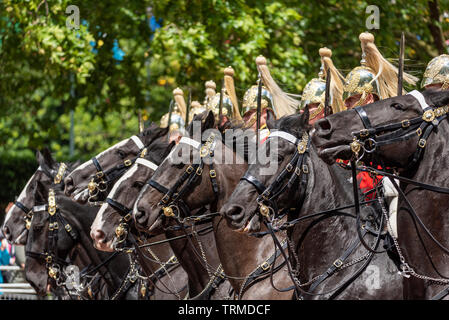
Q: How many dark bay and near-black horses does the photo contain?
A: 7